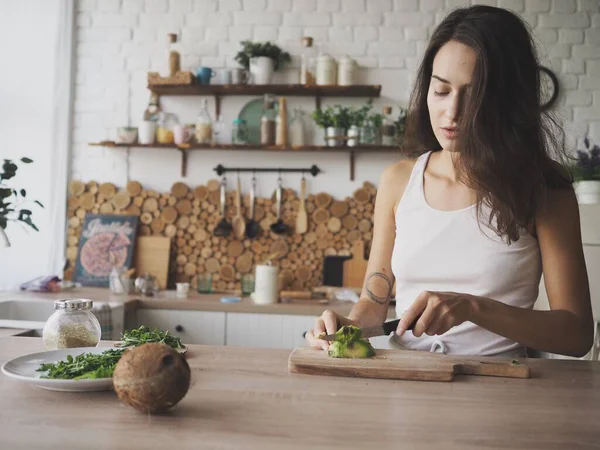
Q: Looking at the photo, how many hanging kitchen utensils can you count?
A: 5